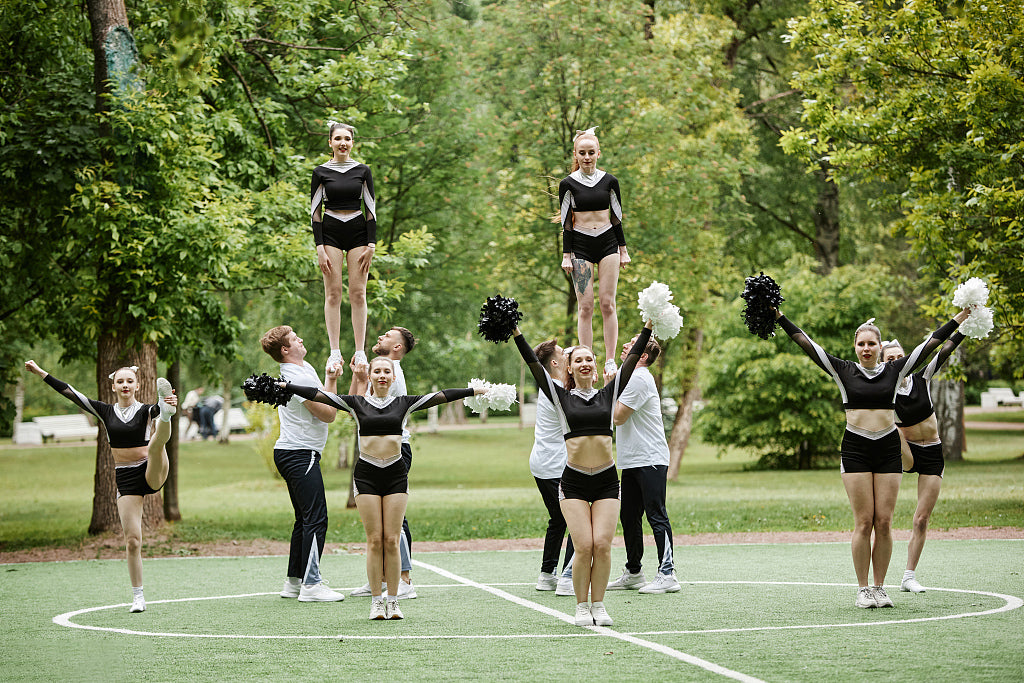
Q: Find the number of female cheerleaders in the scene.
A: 7